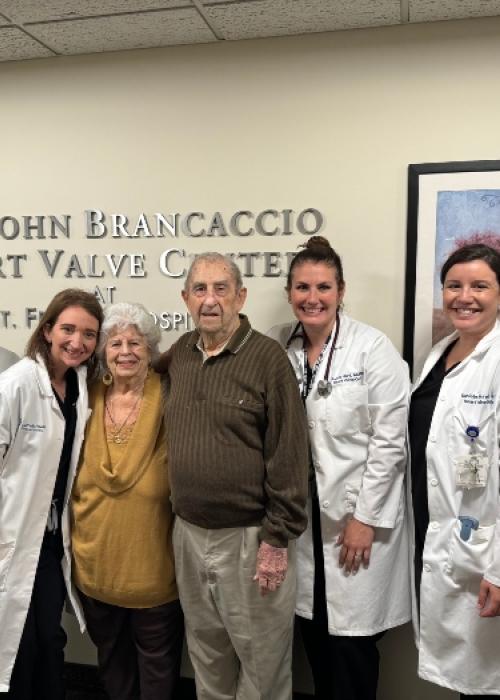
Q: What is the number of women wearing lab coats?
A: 3